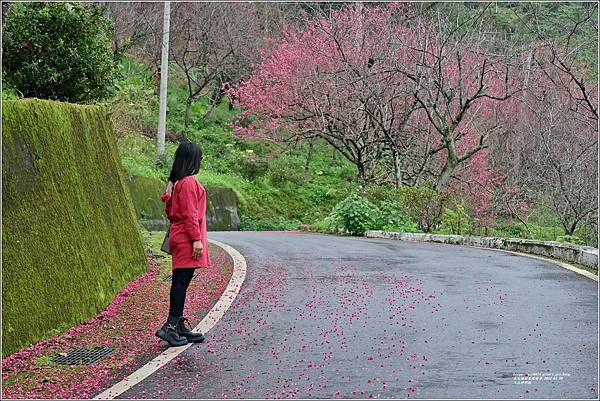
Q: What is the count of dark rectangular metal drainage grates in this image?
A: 1